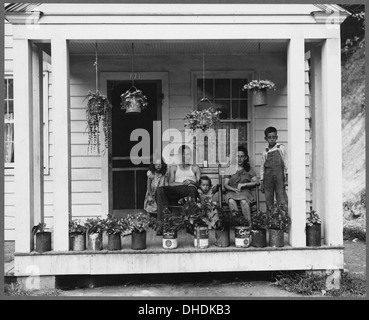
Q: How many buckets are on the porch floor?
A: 12